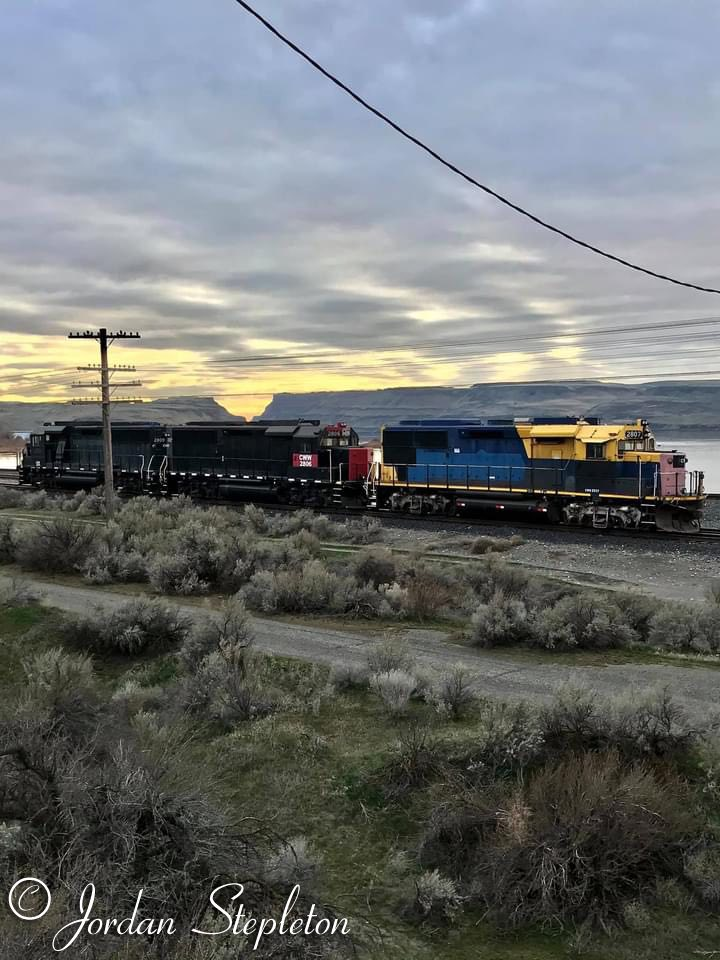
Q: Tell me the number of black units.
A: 2